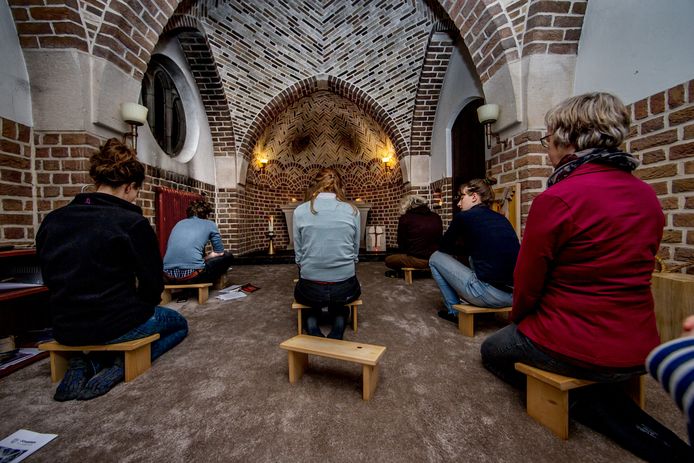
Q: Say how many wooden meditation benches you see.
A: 7